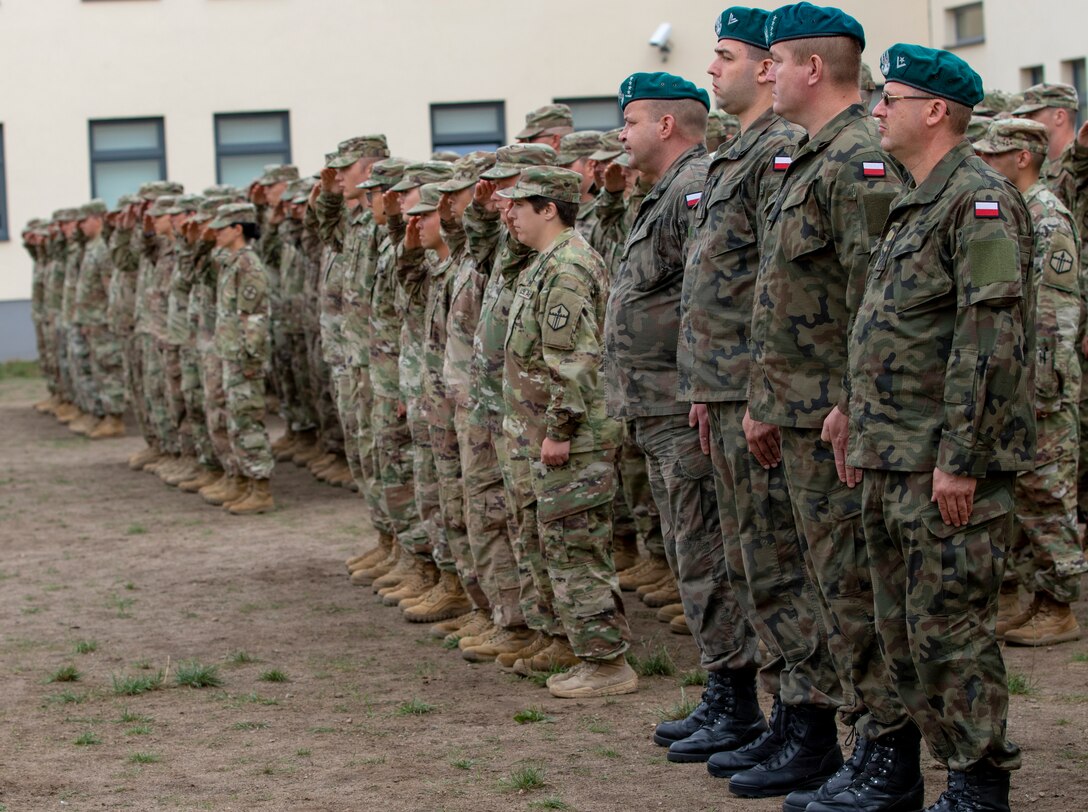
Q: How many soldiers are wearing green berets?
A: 4